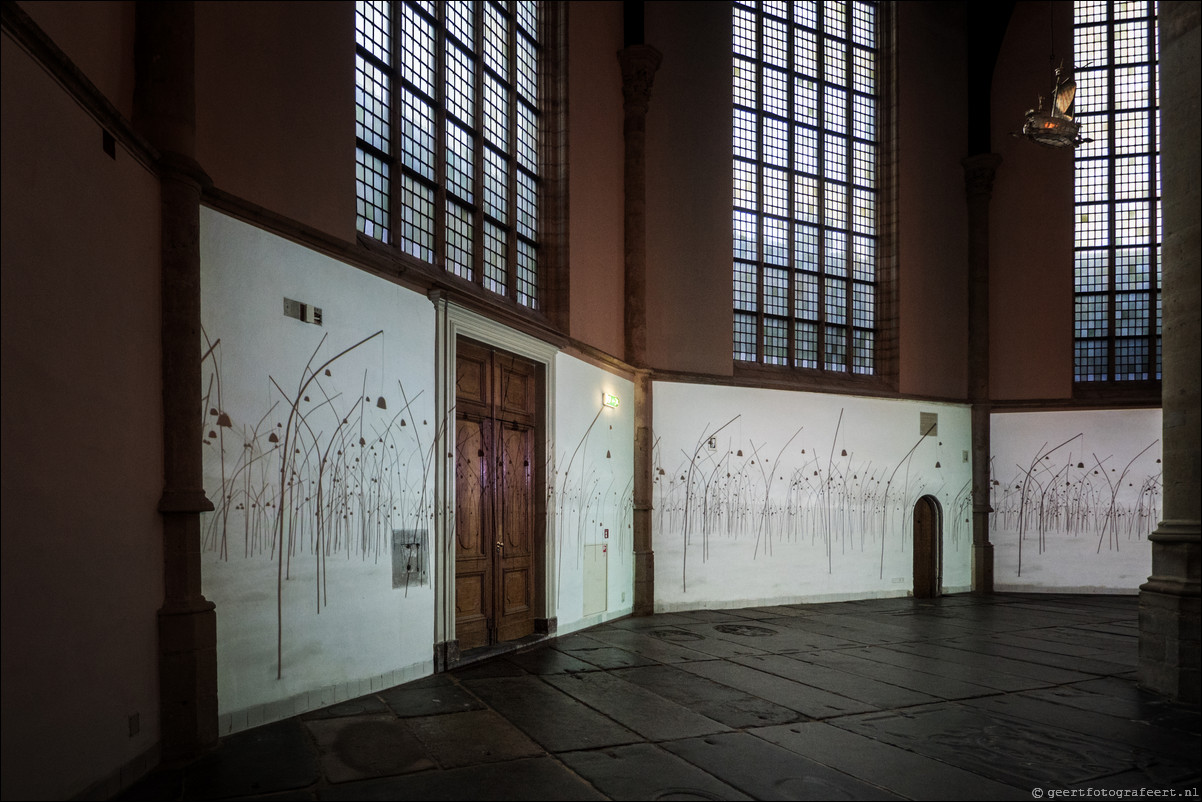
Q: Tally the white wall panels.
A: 4